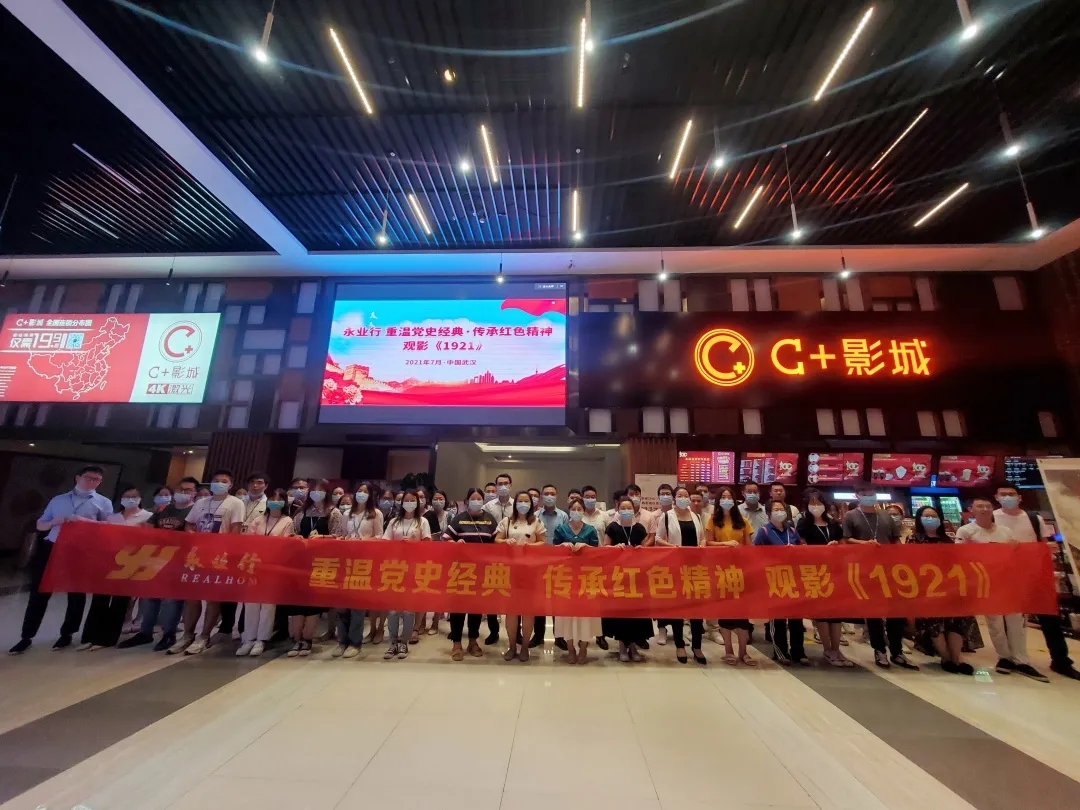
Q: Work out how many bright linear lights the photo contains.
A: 10